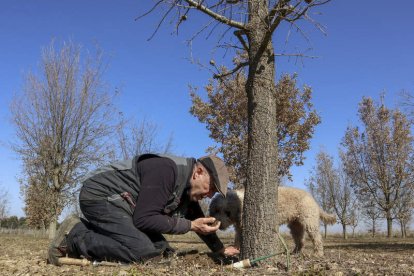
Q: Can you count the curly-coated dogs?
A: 1